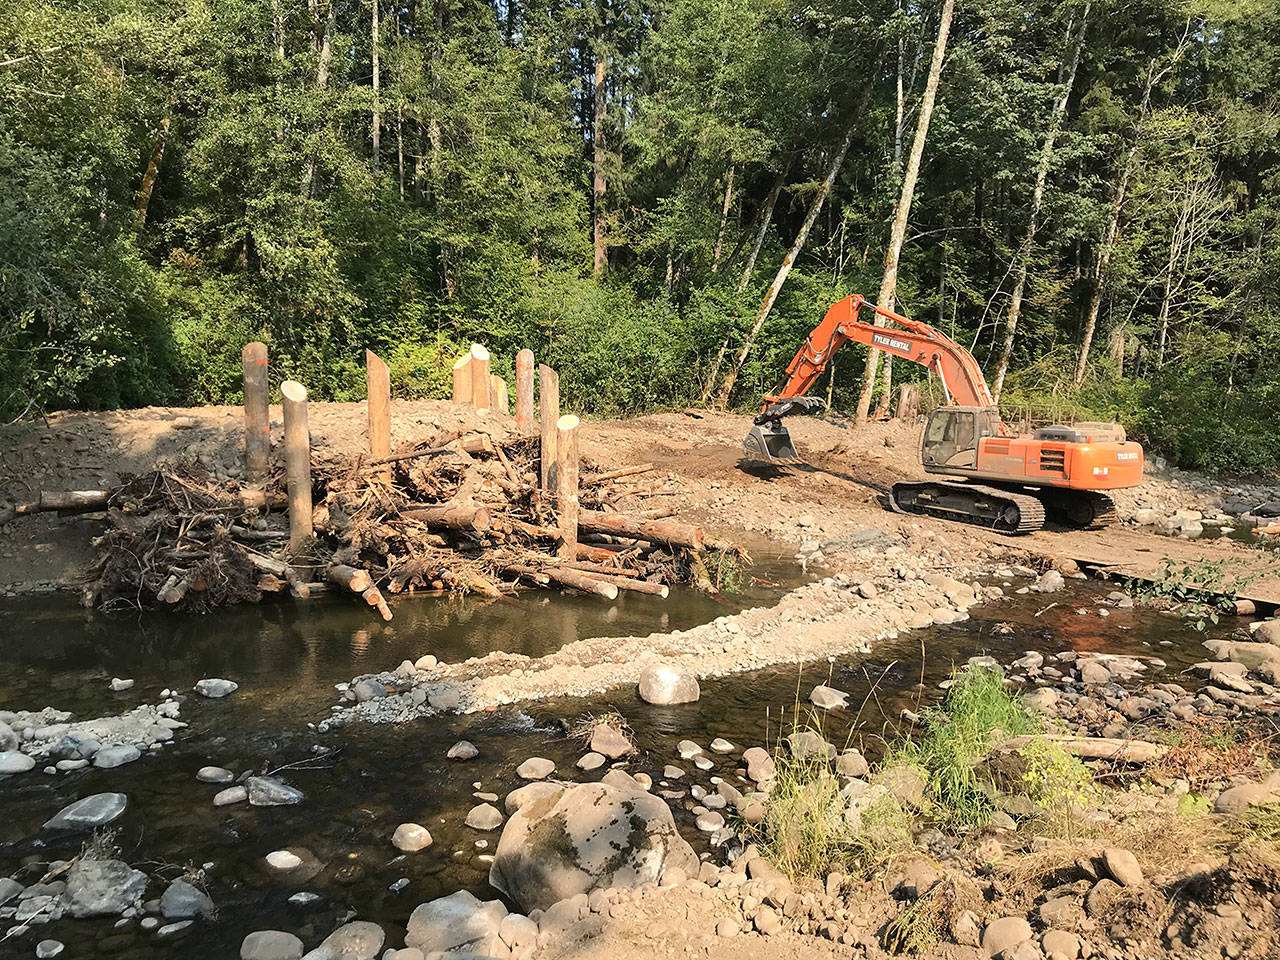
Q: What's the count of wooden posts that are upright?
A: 9